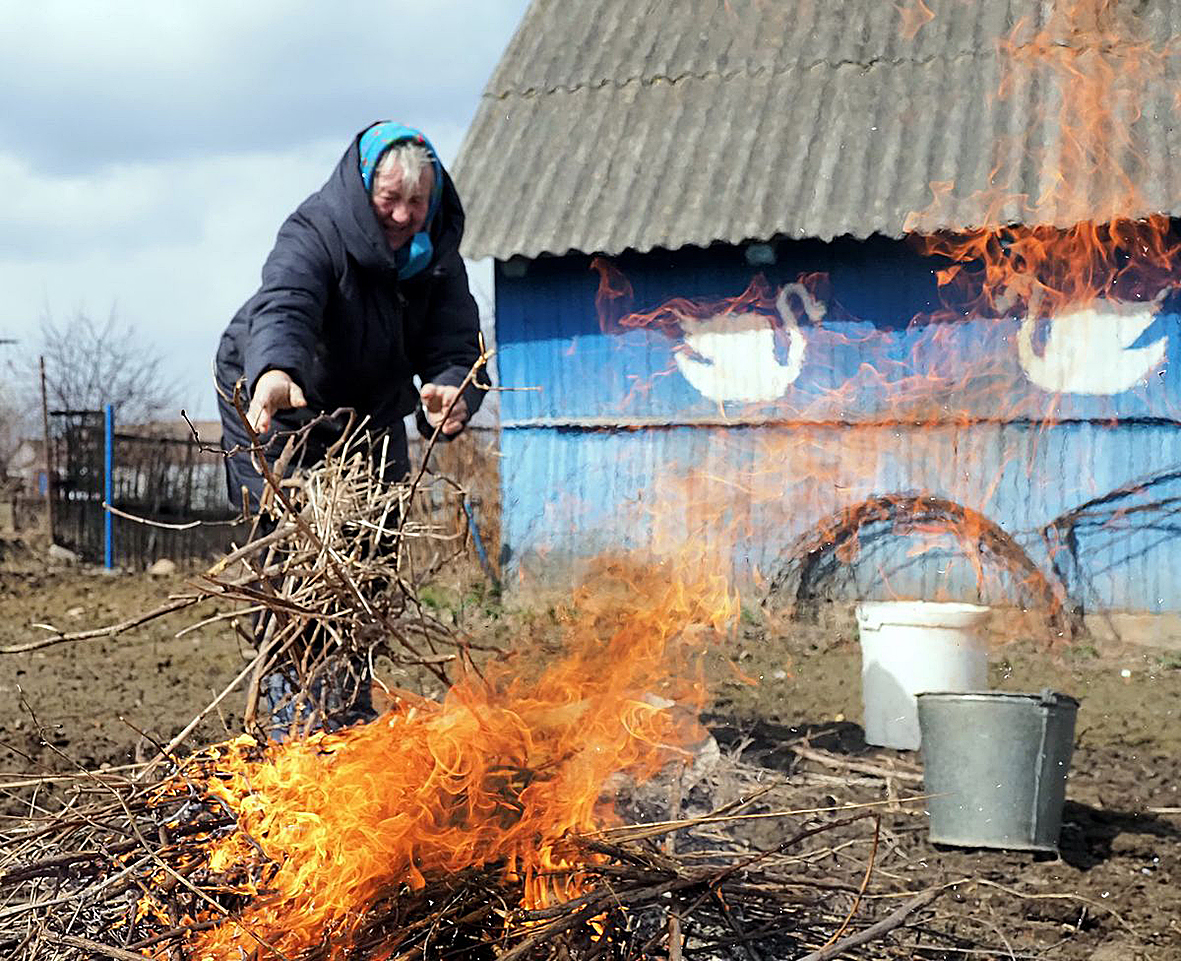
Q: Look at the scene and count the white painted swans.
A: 2